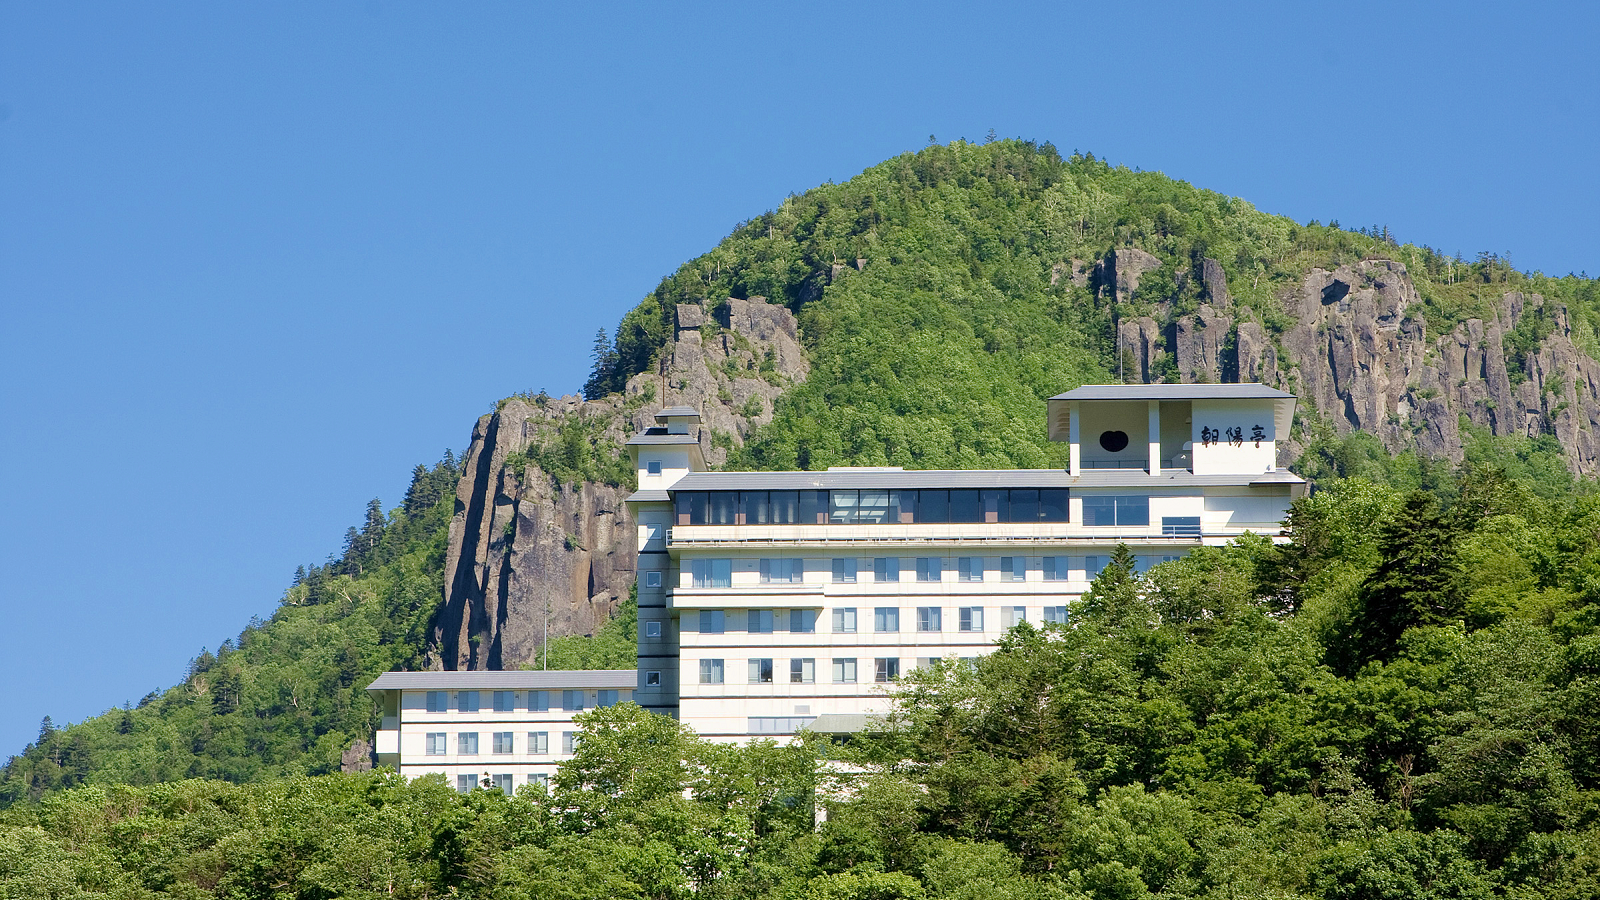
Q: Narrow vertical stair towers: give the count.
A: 1